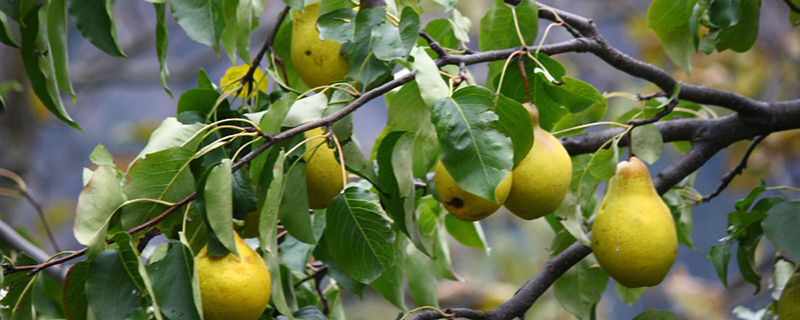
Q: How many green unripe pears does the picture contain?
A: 0